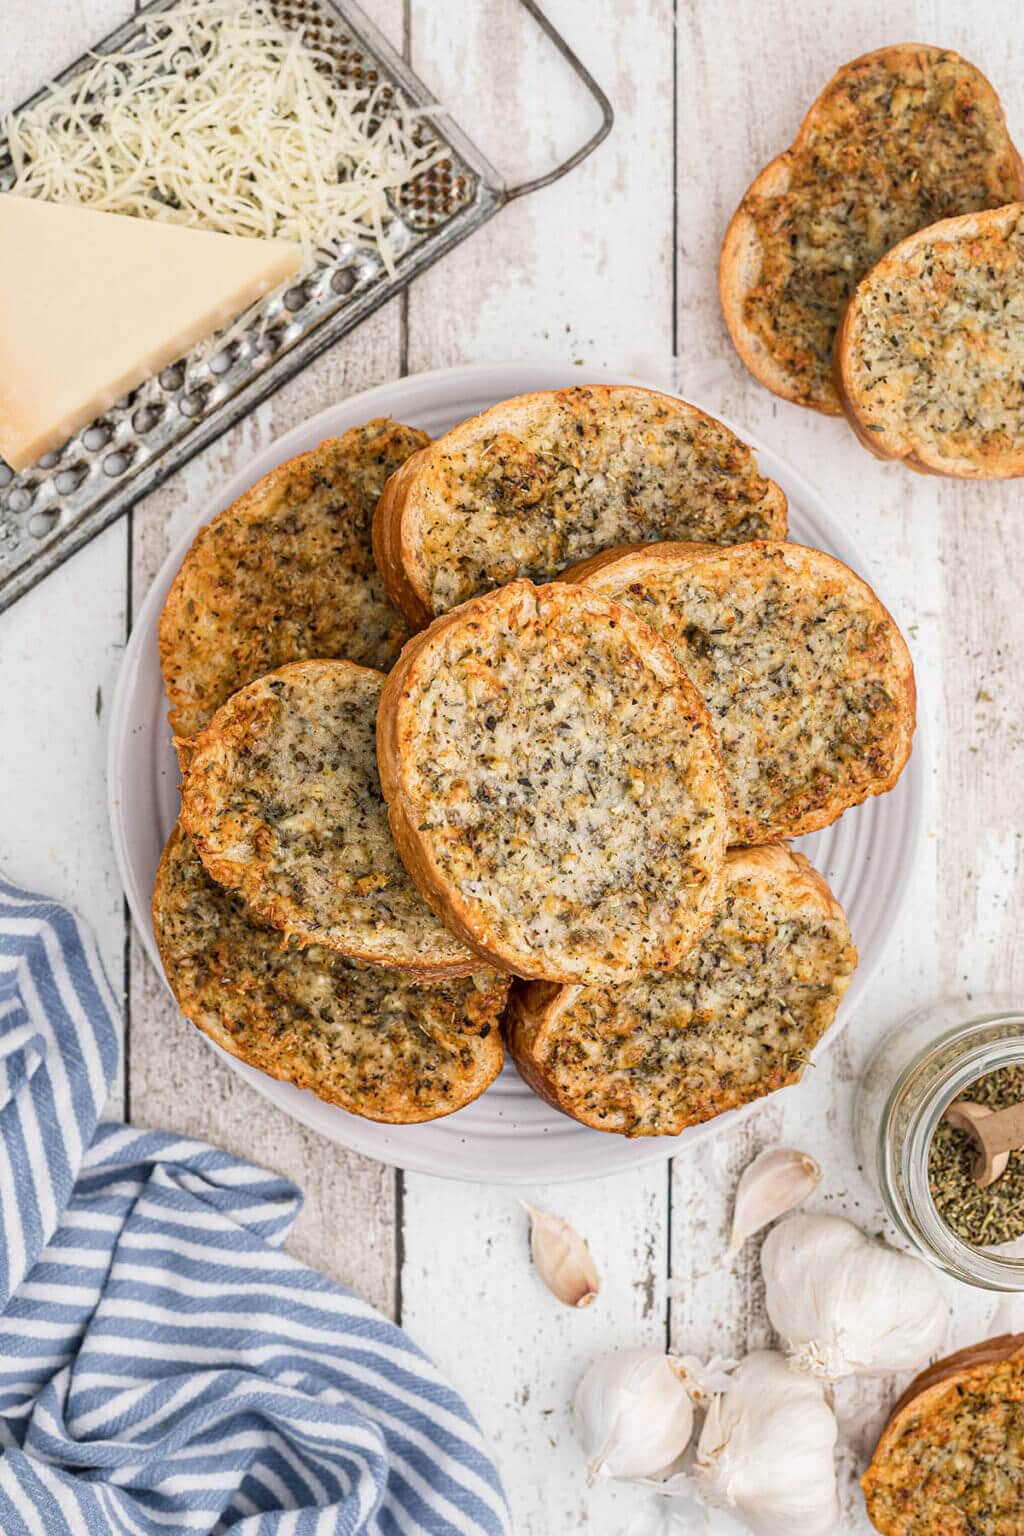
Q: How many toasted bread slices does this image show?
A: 10